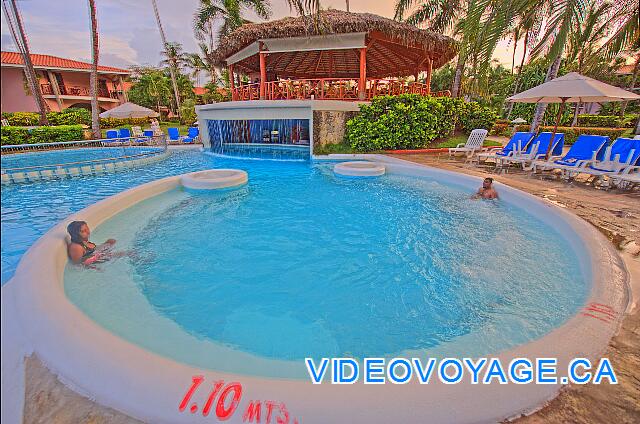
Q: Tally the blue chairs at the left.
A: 5